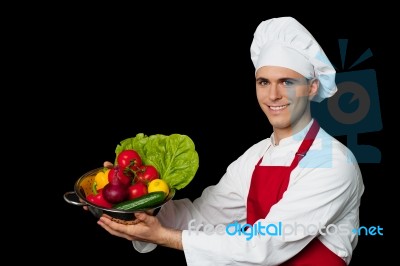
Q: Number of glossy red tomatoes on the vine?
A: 4